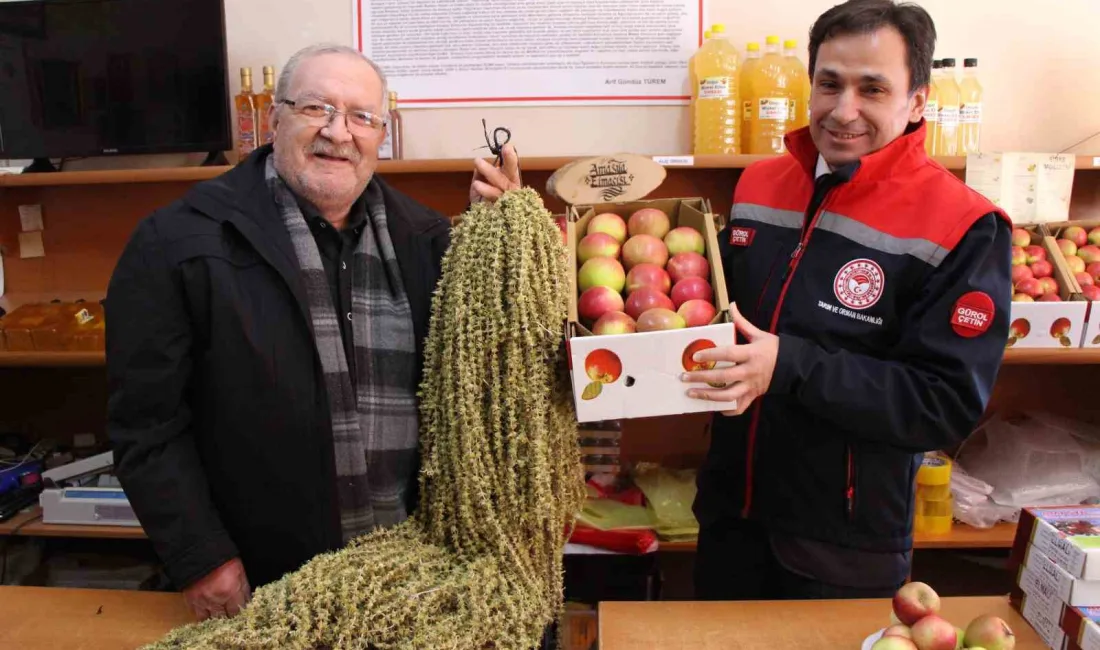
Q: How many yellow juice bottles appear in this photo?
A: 8